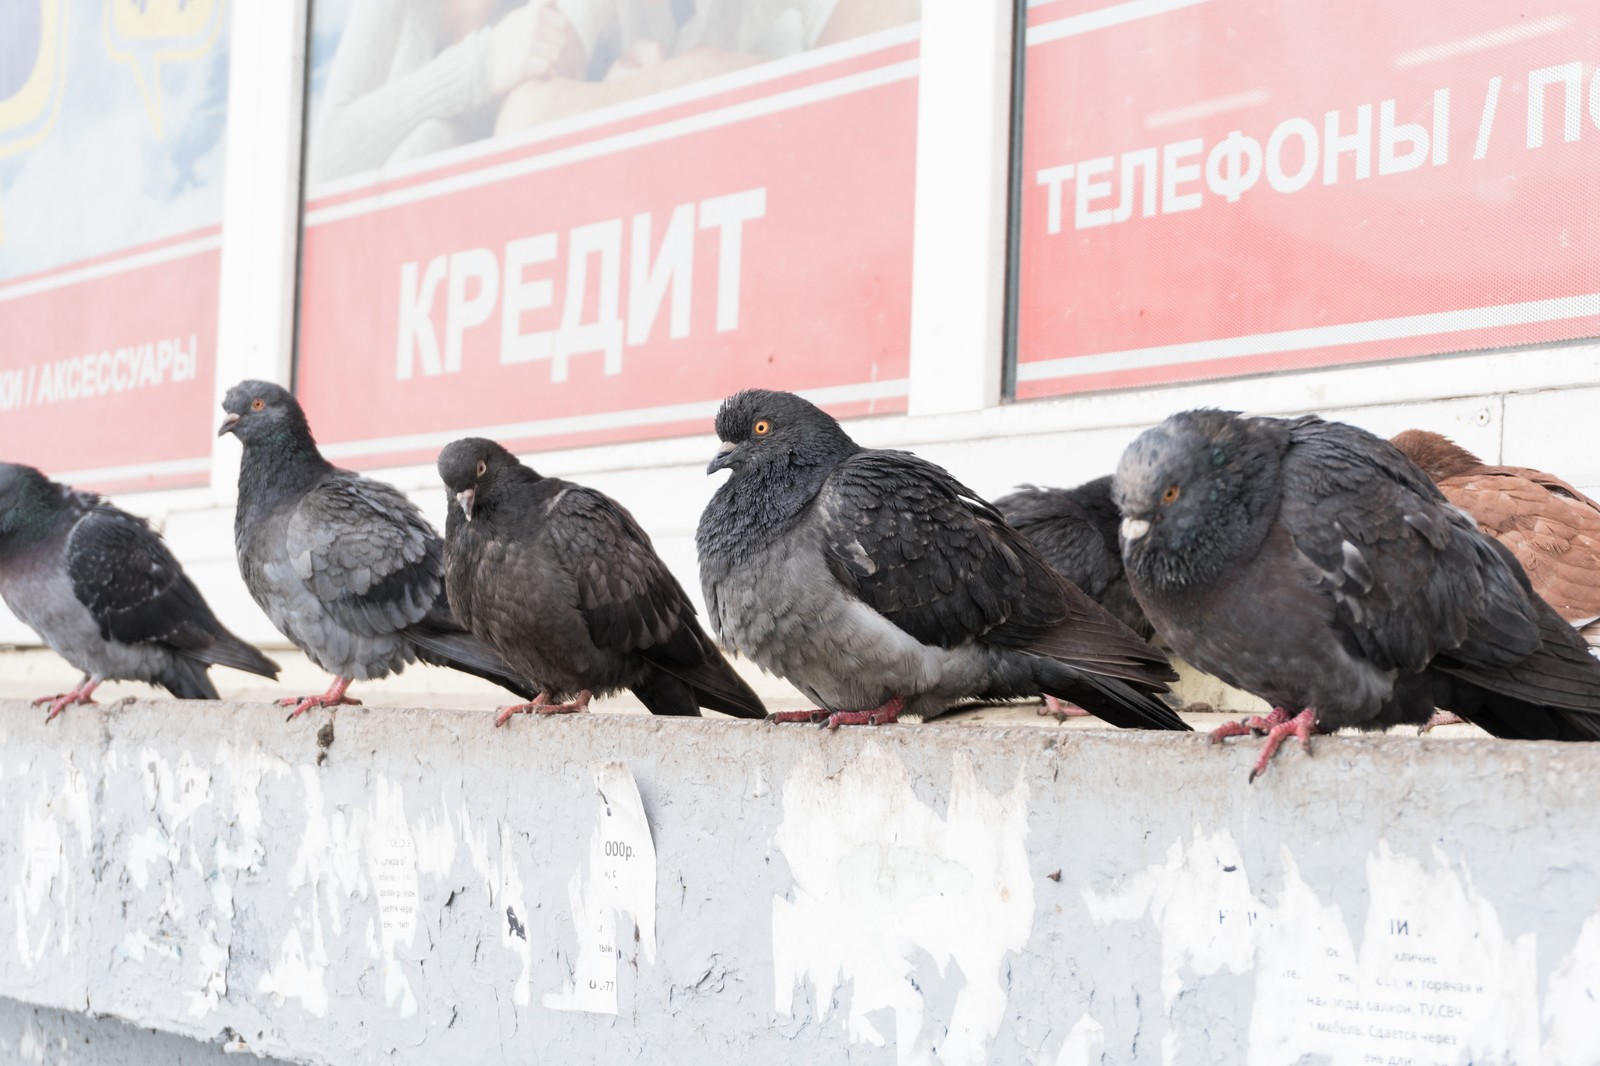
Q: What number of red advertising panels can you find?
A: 3